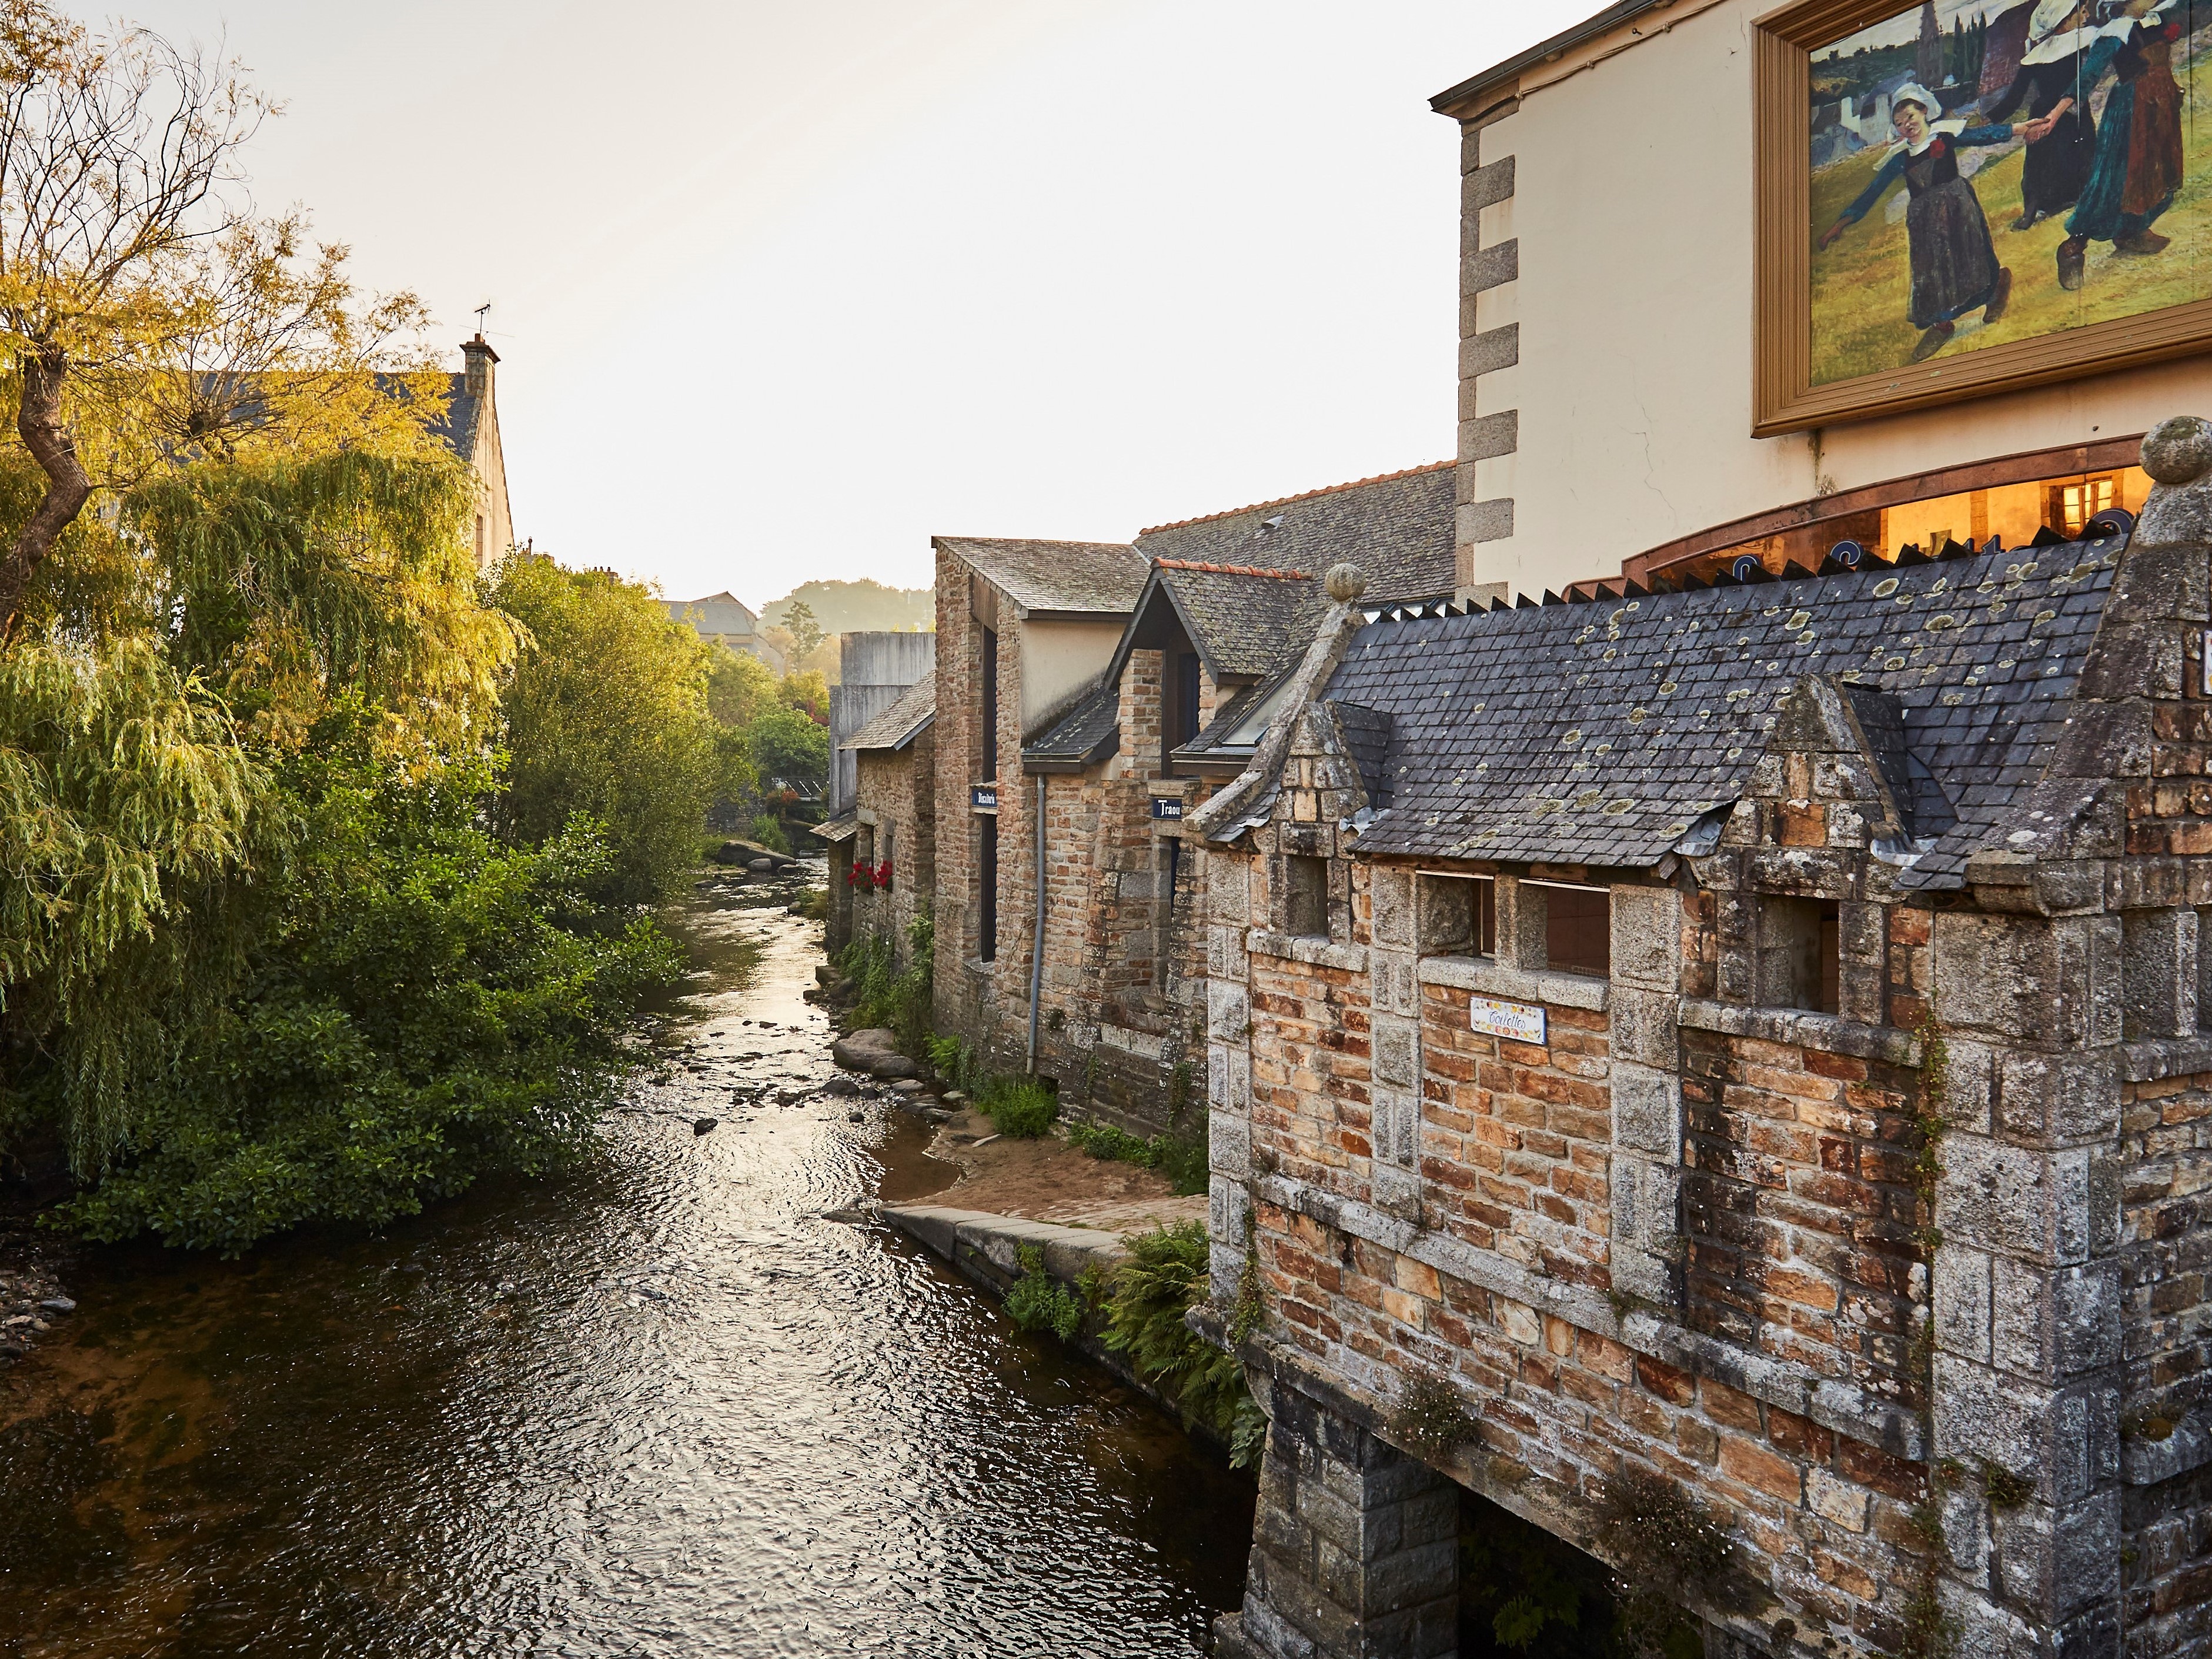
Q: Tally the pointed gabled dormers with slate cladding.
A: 3